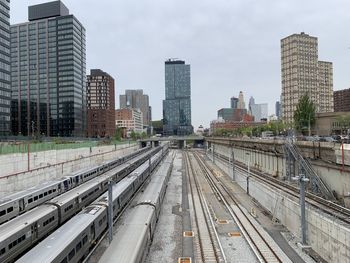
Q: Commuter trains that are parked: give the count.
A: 4